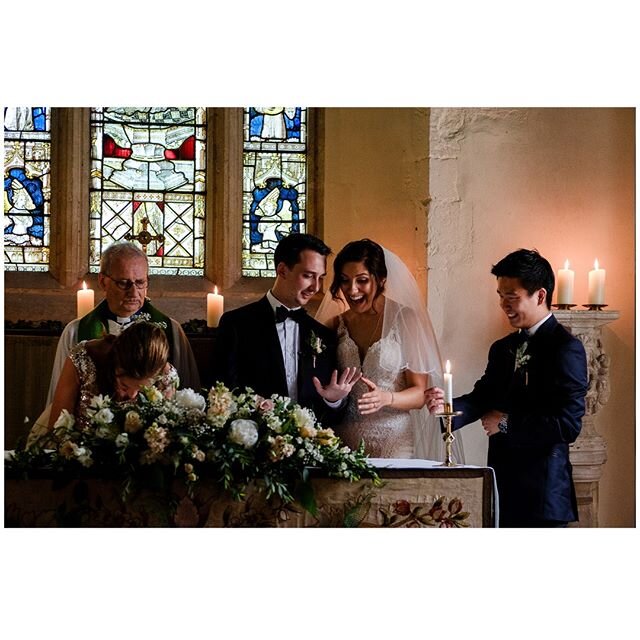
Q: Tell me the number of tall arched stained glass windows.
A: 3